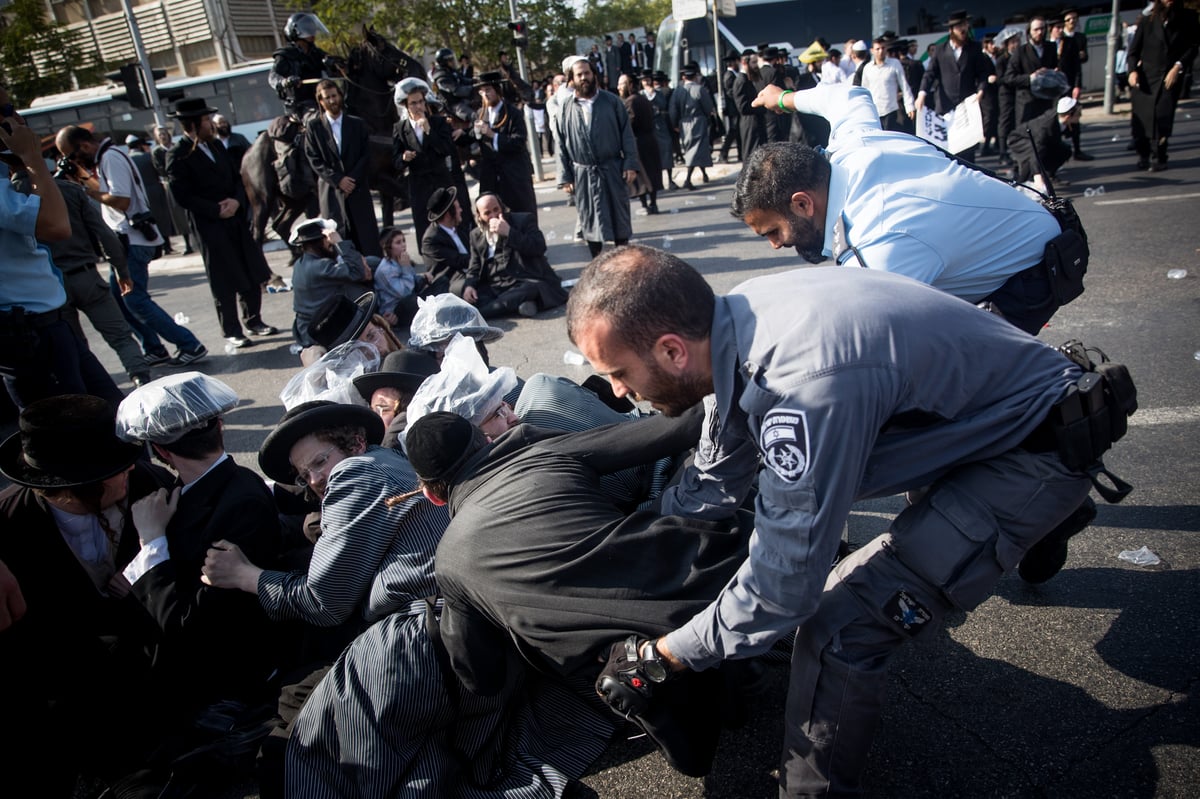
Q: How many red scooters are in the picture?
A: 0